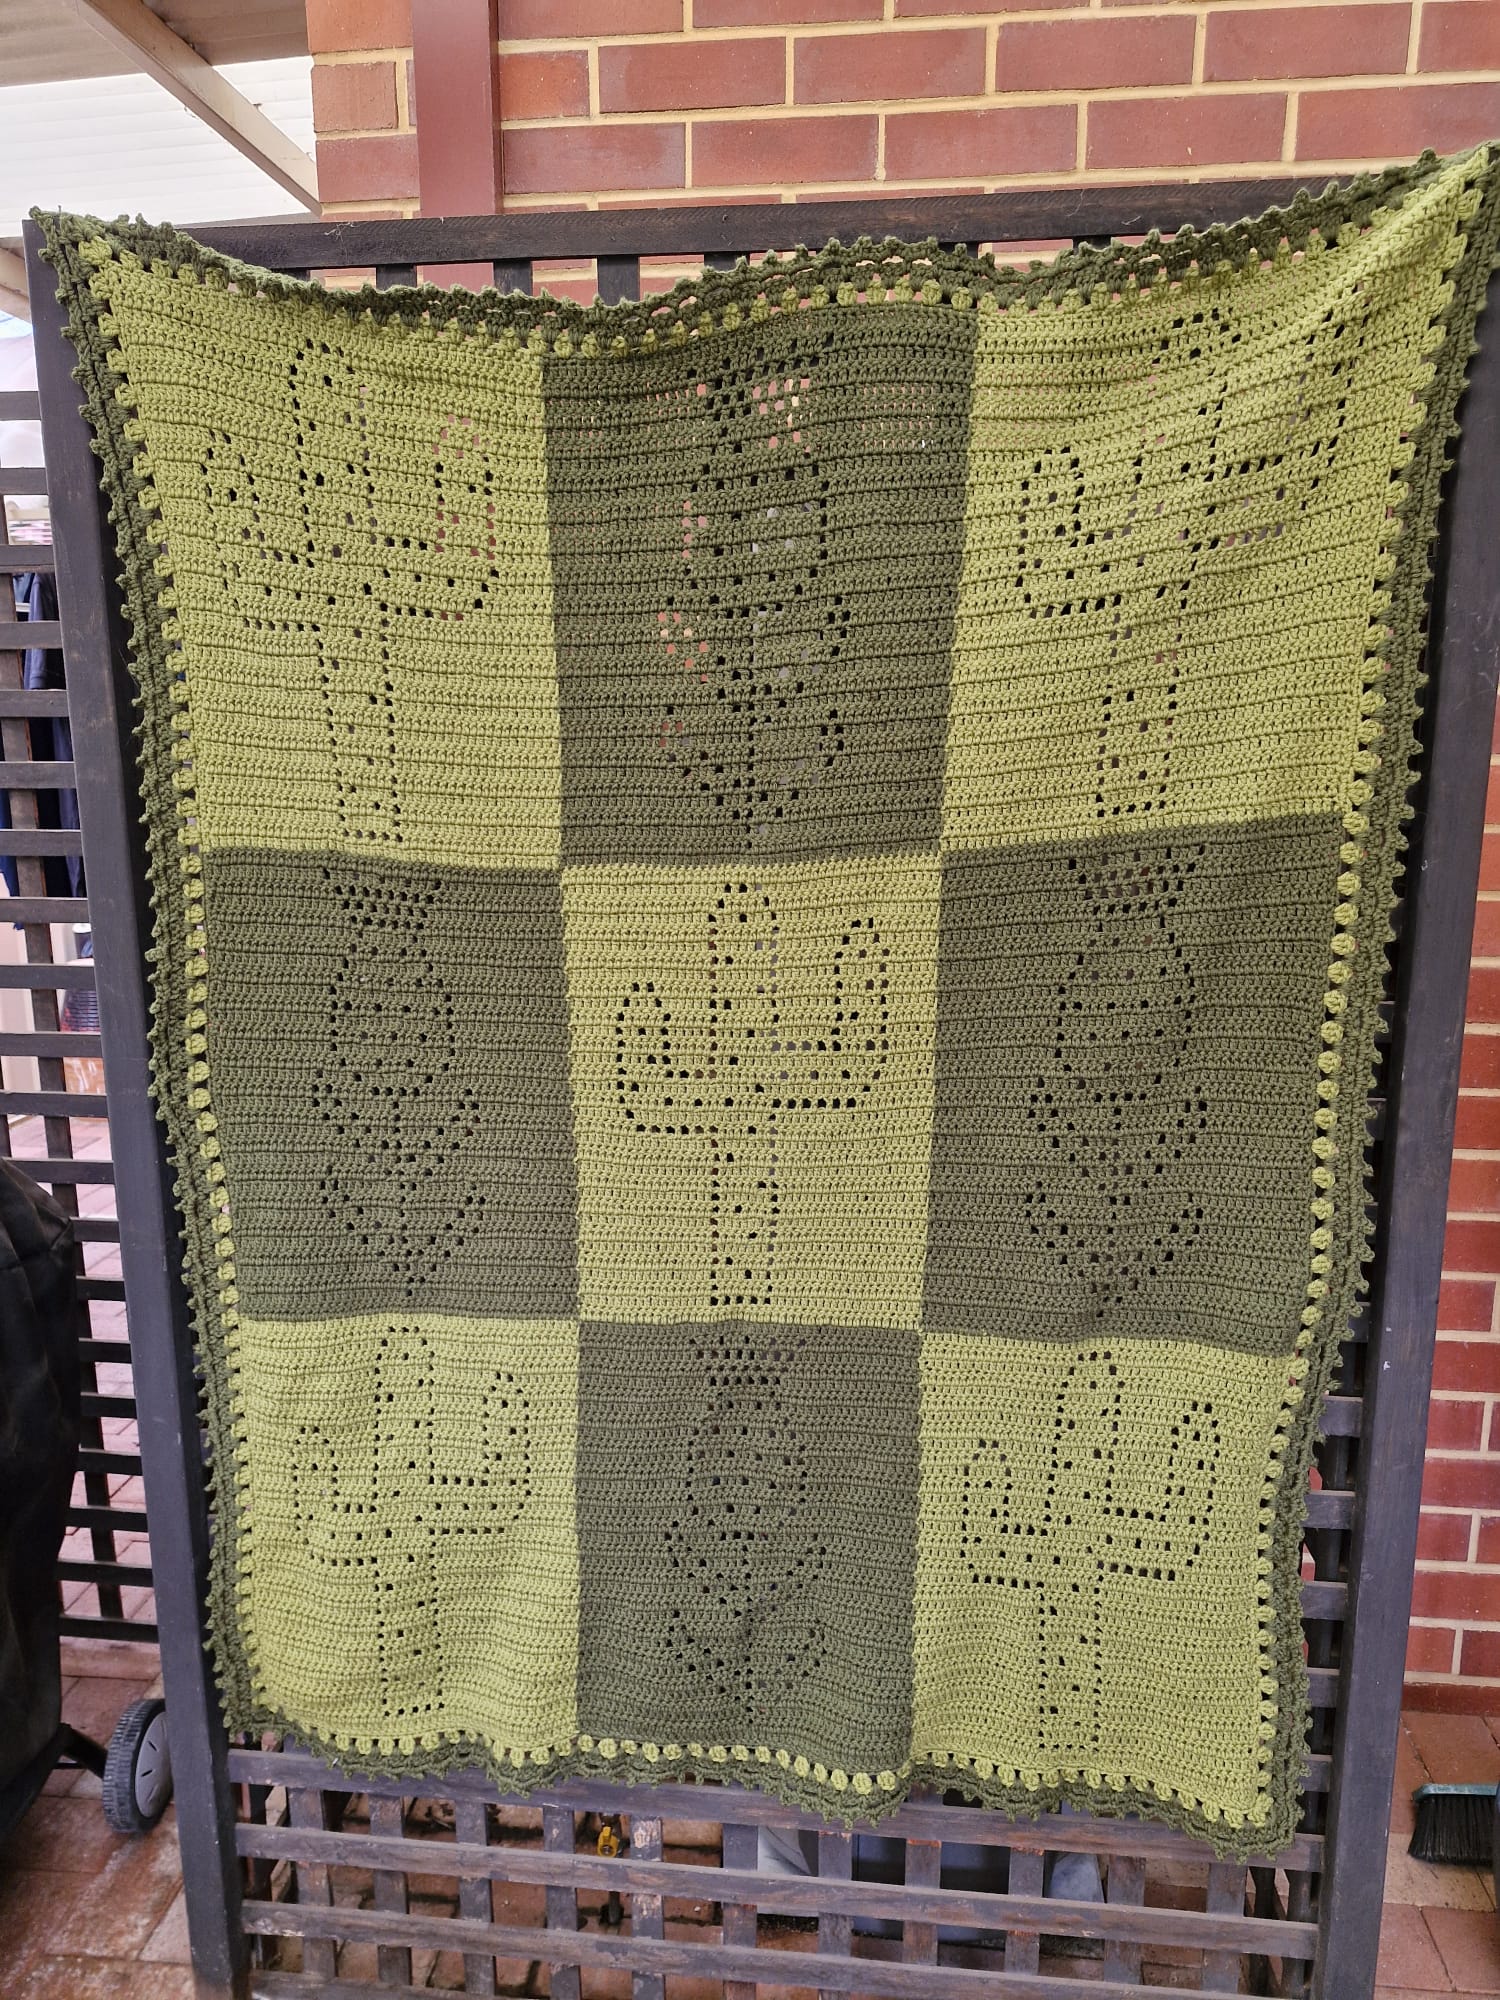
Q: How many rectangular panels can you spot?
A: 9